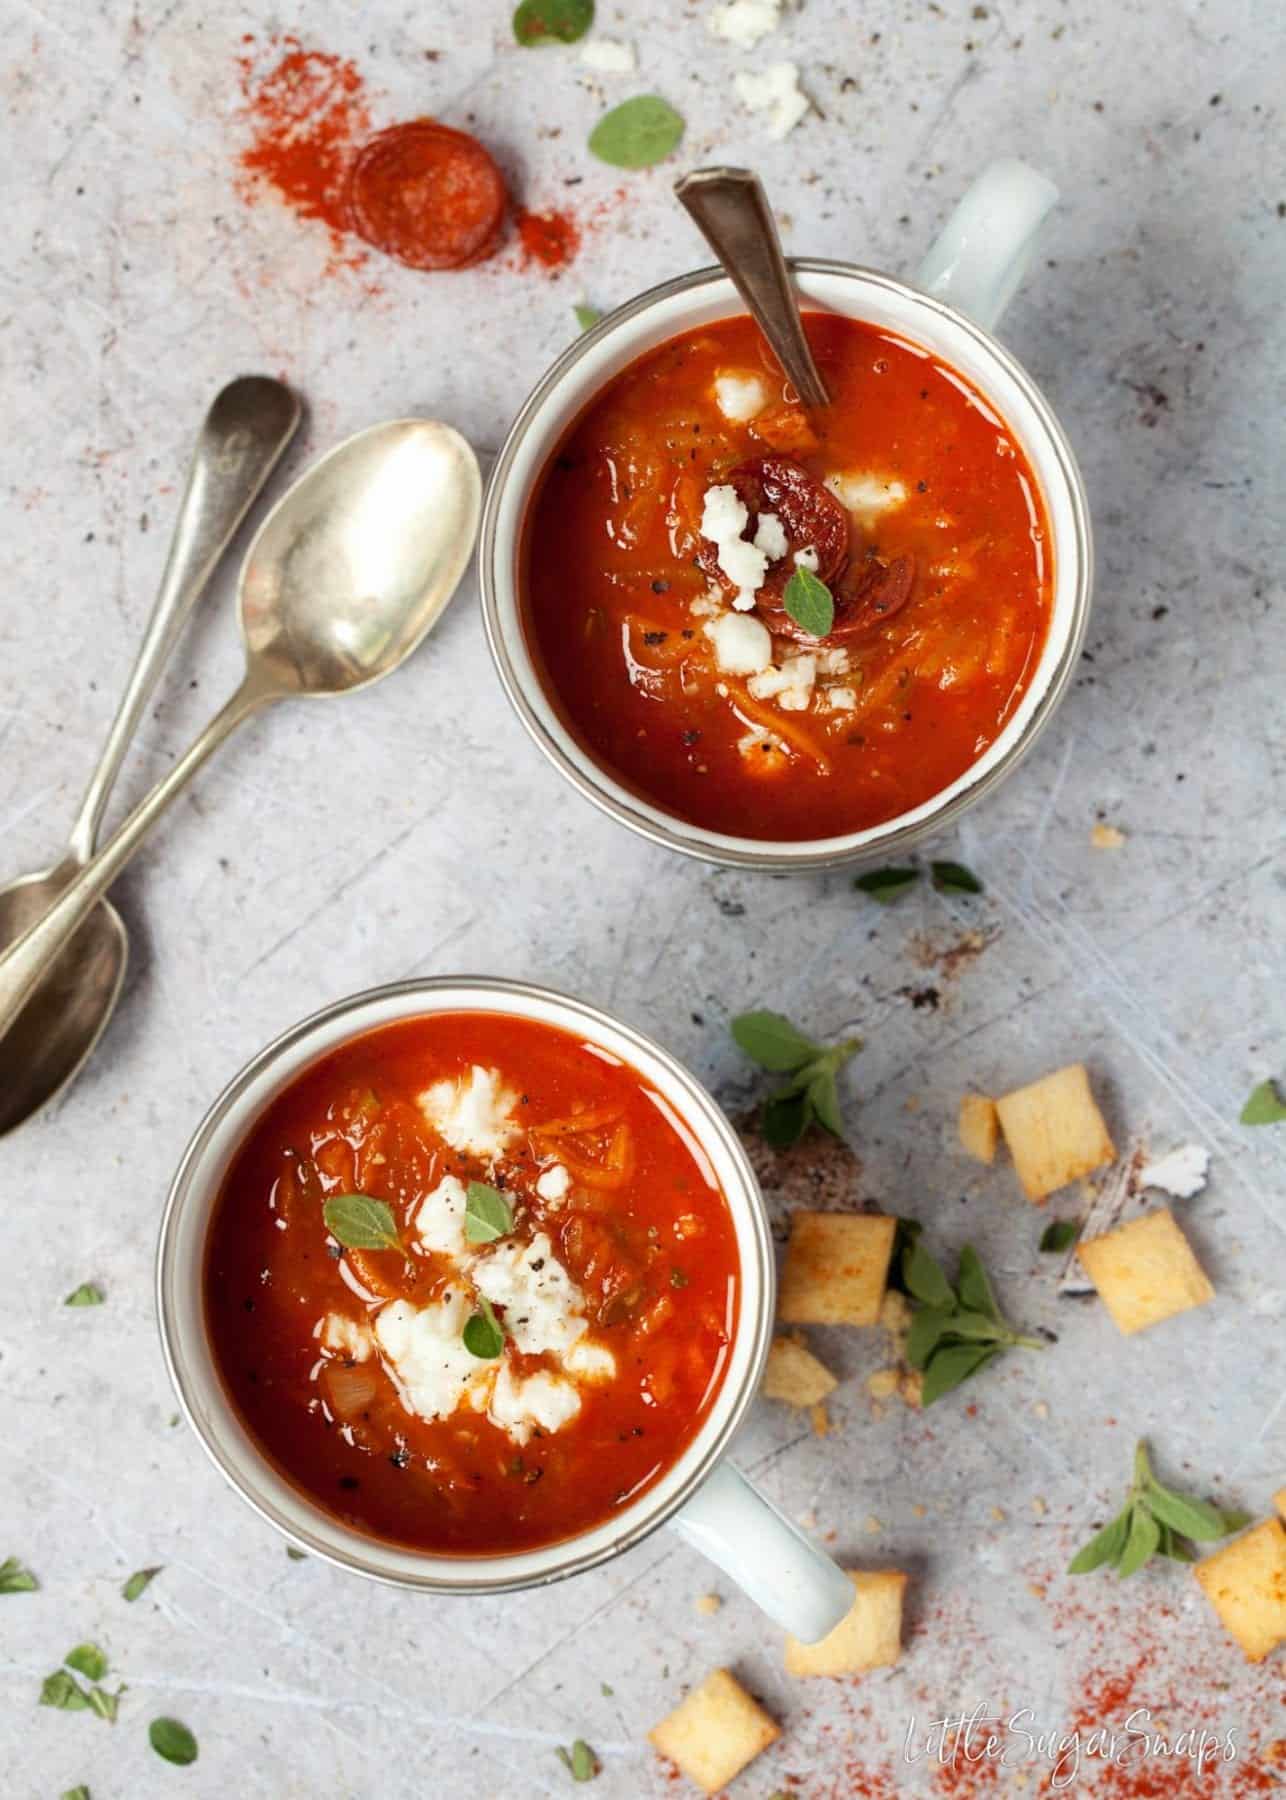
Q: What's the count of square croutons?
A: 6